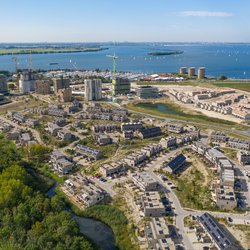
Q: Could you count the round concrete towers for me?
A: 3